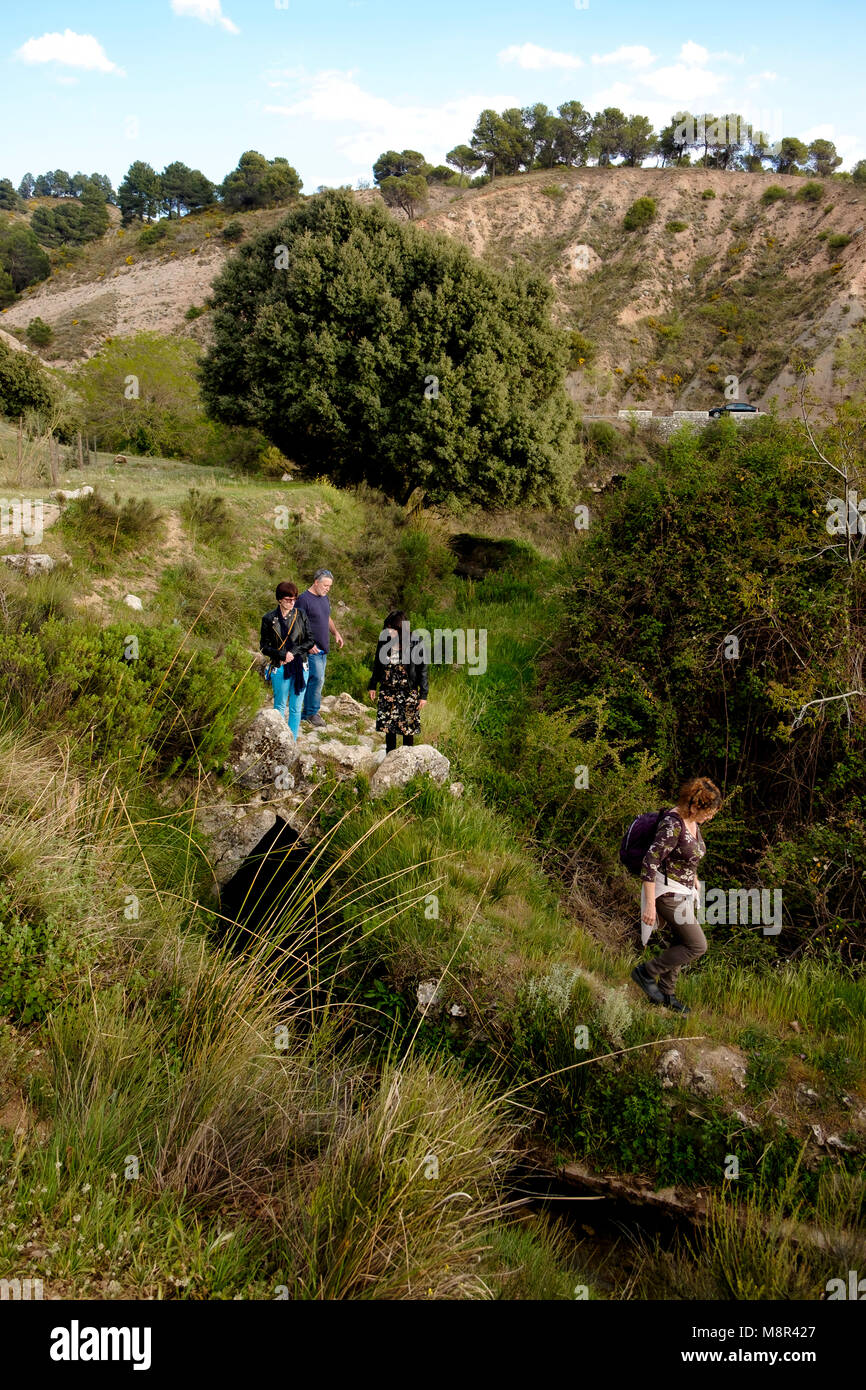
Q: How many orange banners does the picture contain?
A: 0